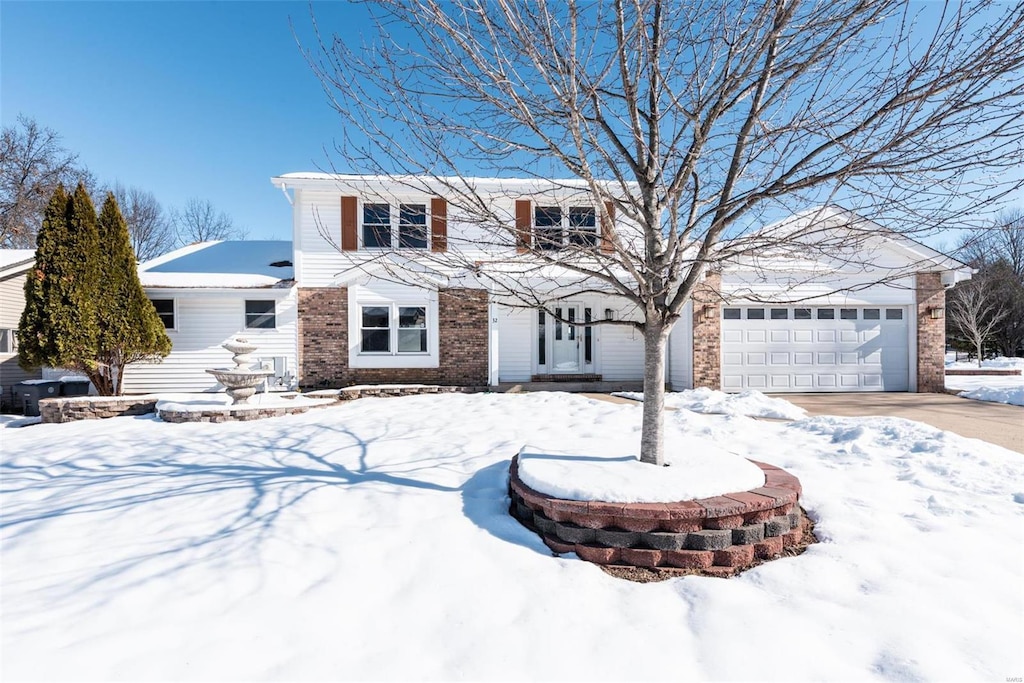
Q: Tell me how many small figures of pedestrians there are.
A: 0